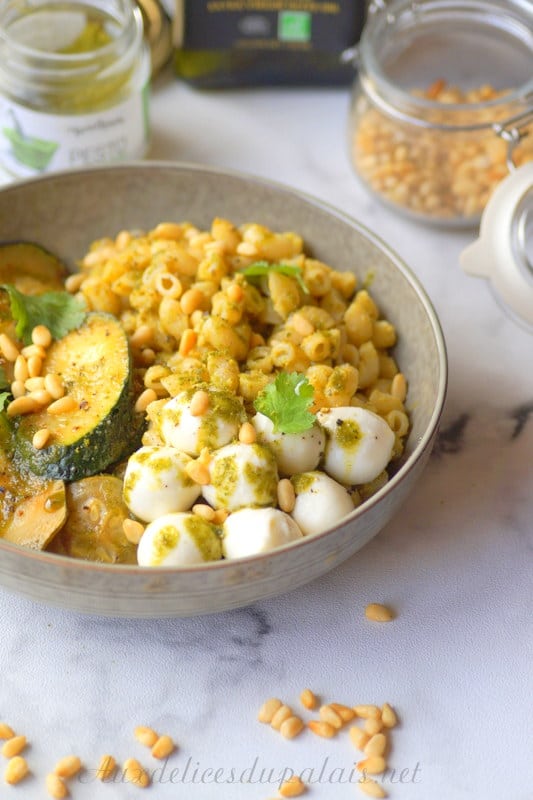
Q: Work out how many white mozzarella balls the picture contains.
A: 8